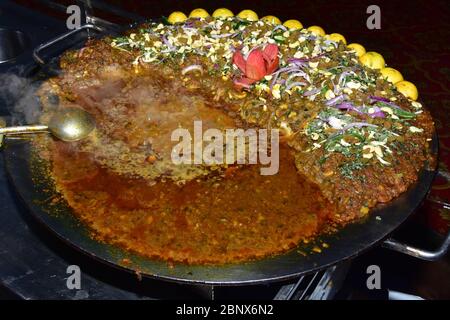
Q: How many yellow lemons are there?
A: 12